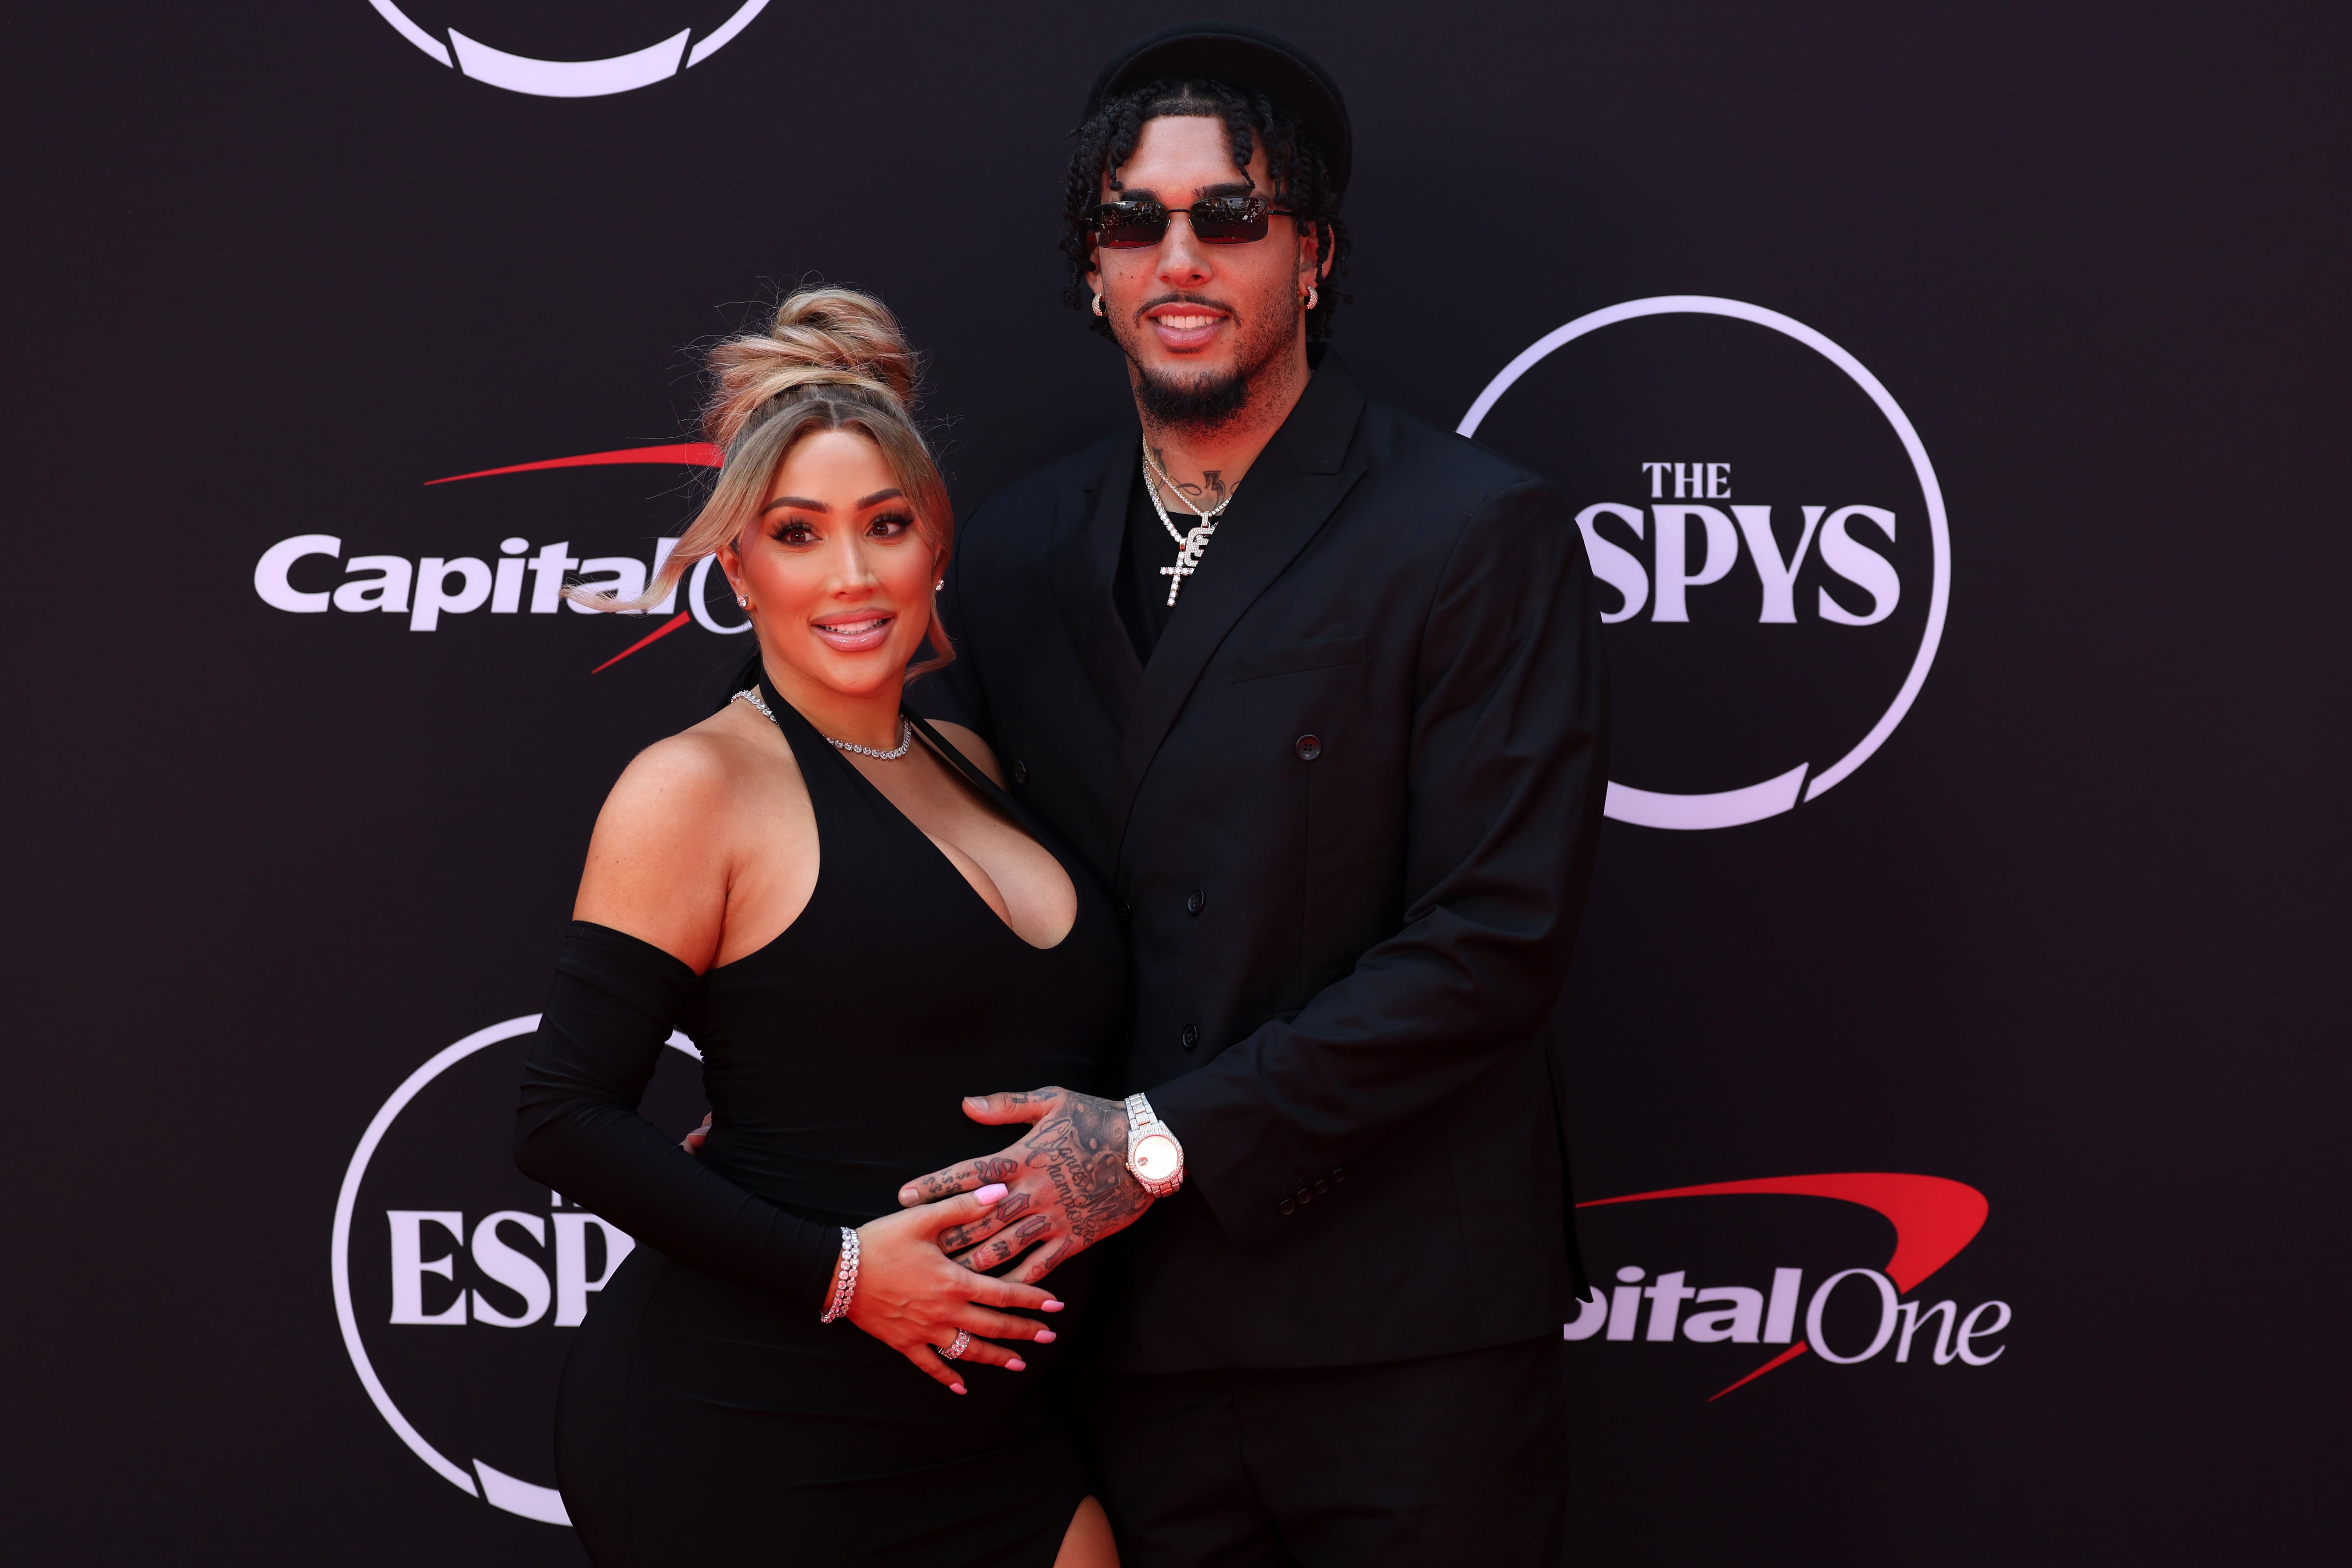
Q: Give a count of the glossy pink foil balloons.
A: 0